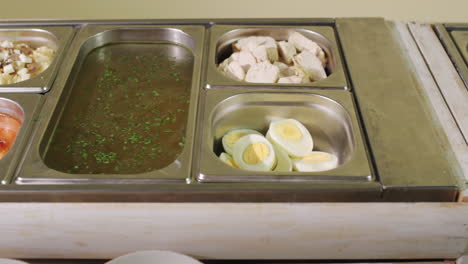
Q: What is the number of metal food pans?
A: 5